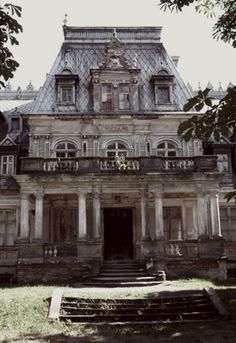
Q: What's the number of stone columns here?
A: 8